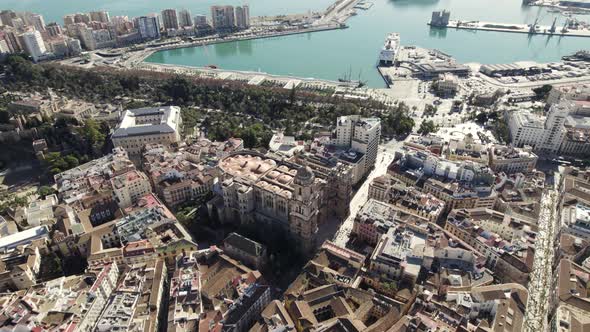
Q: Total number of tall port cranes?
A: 3